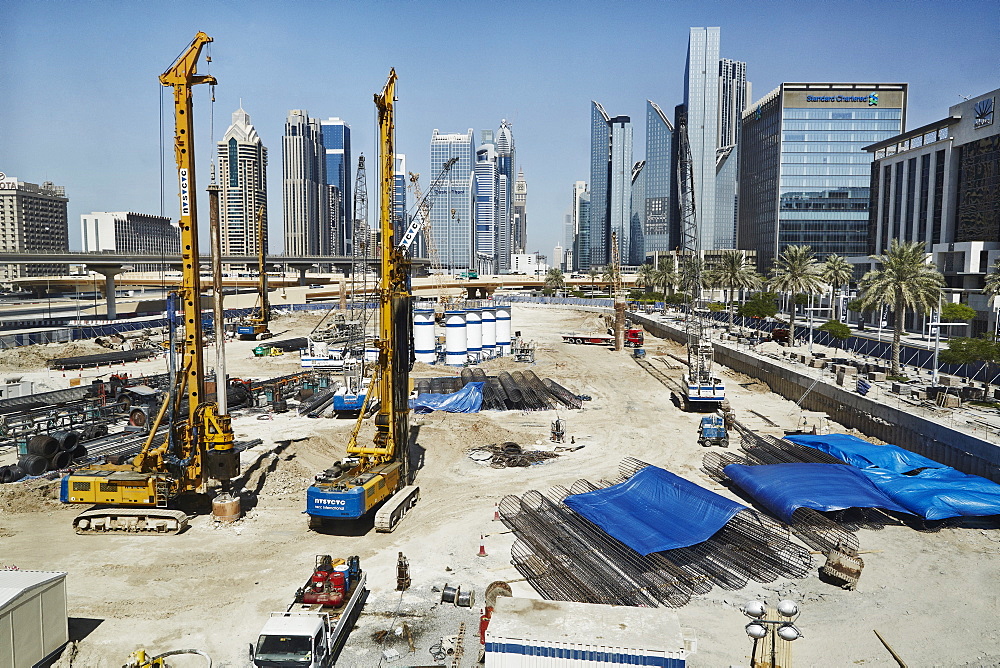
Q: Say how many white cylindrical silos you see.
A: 5